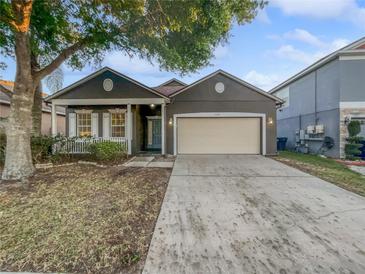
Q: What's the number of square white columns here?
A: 3